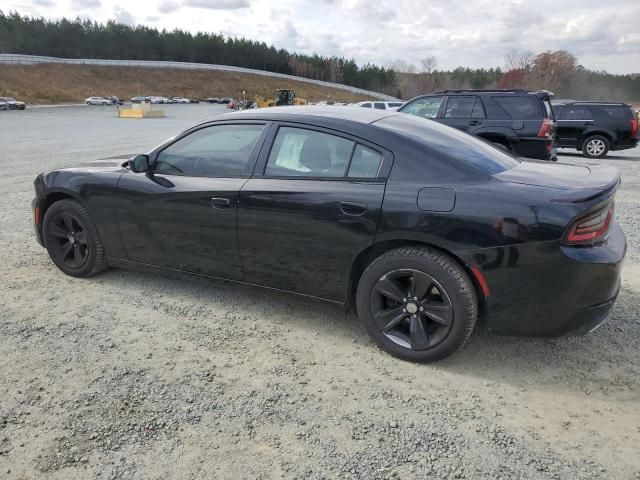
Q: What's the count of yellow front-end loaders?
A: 1